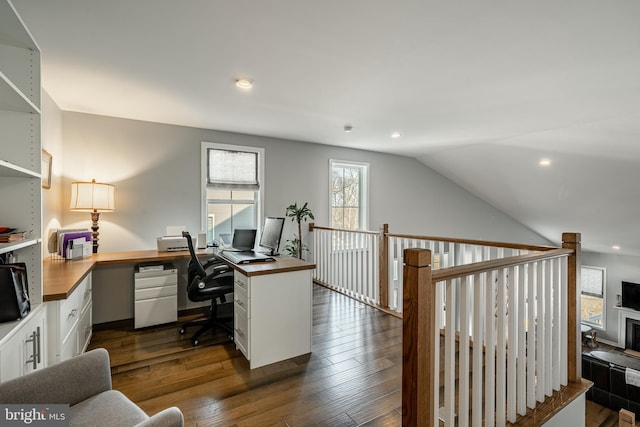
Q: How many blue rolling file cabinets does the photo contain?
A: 0